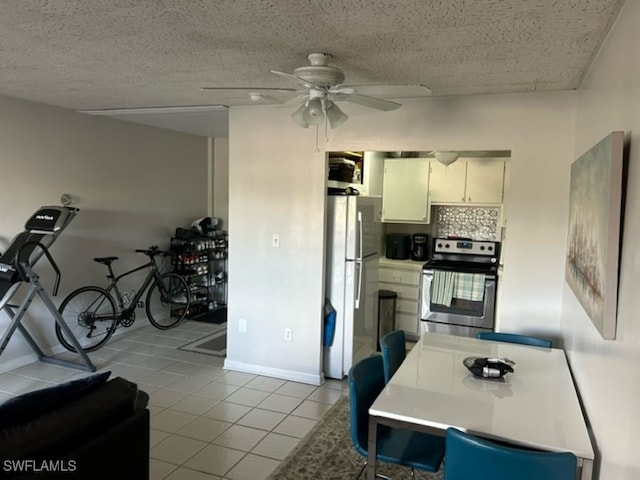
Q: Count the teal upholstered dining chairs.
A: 4